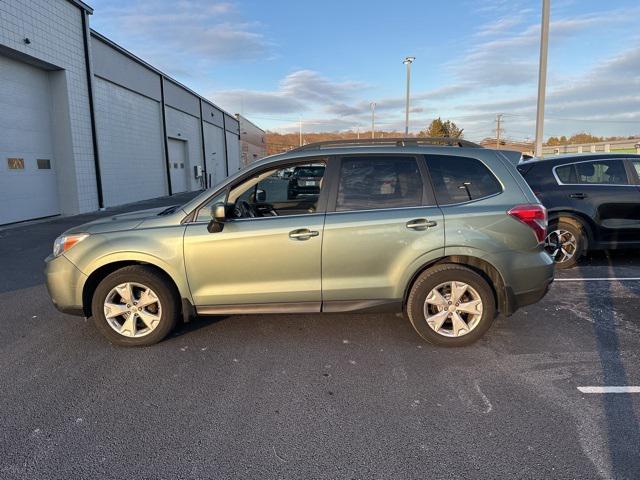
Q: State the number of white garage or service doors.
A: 2